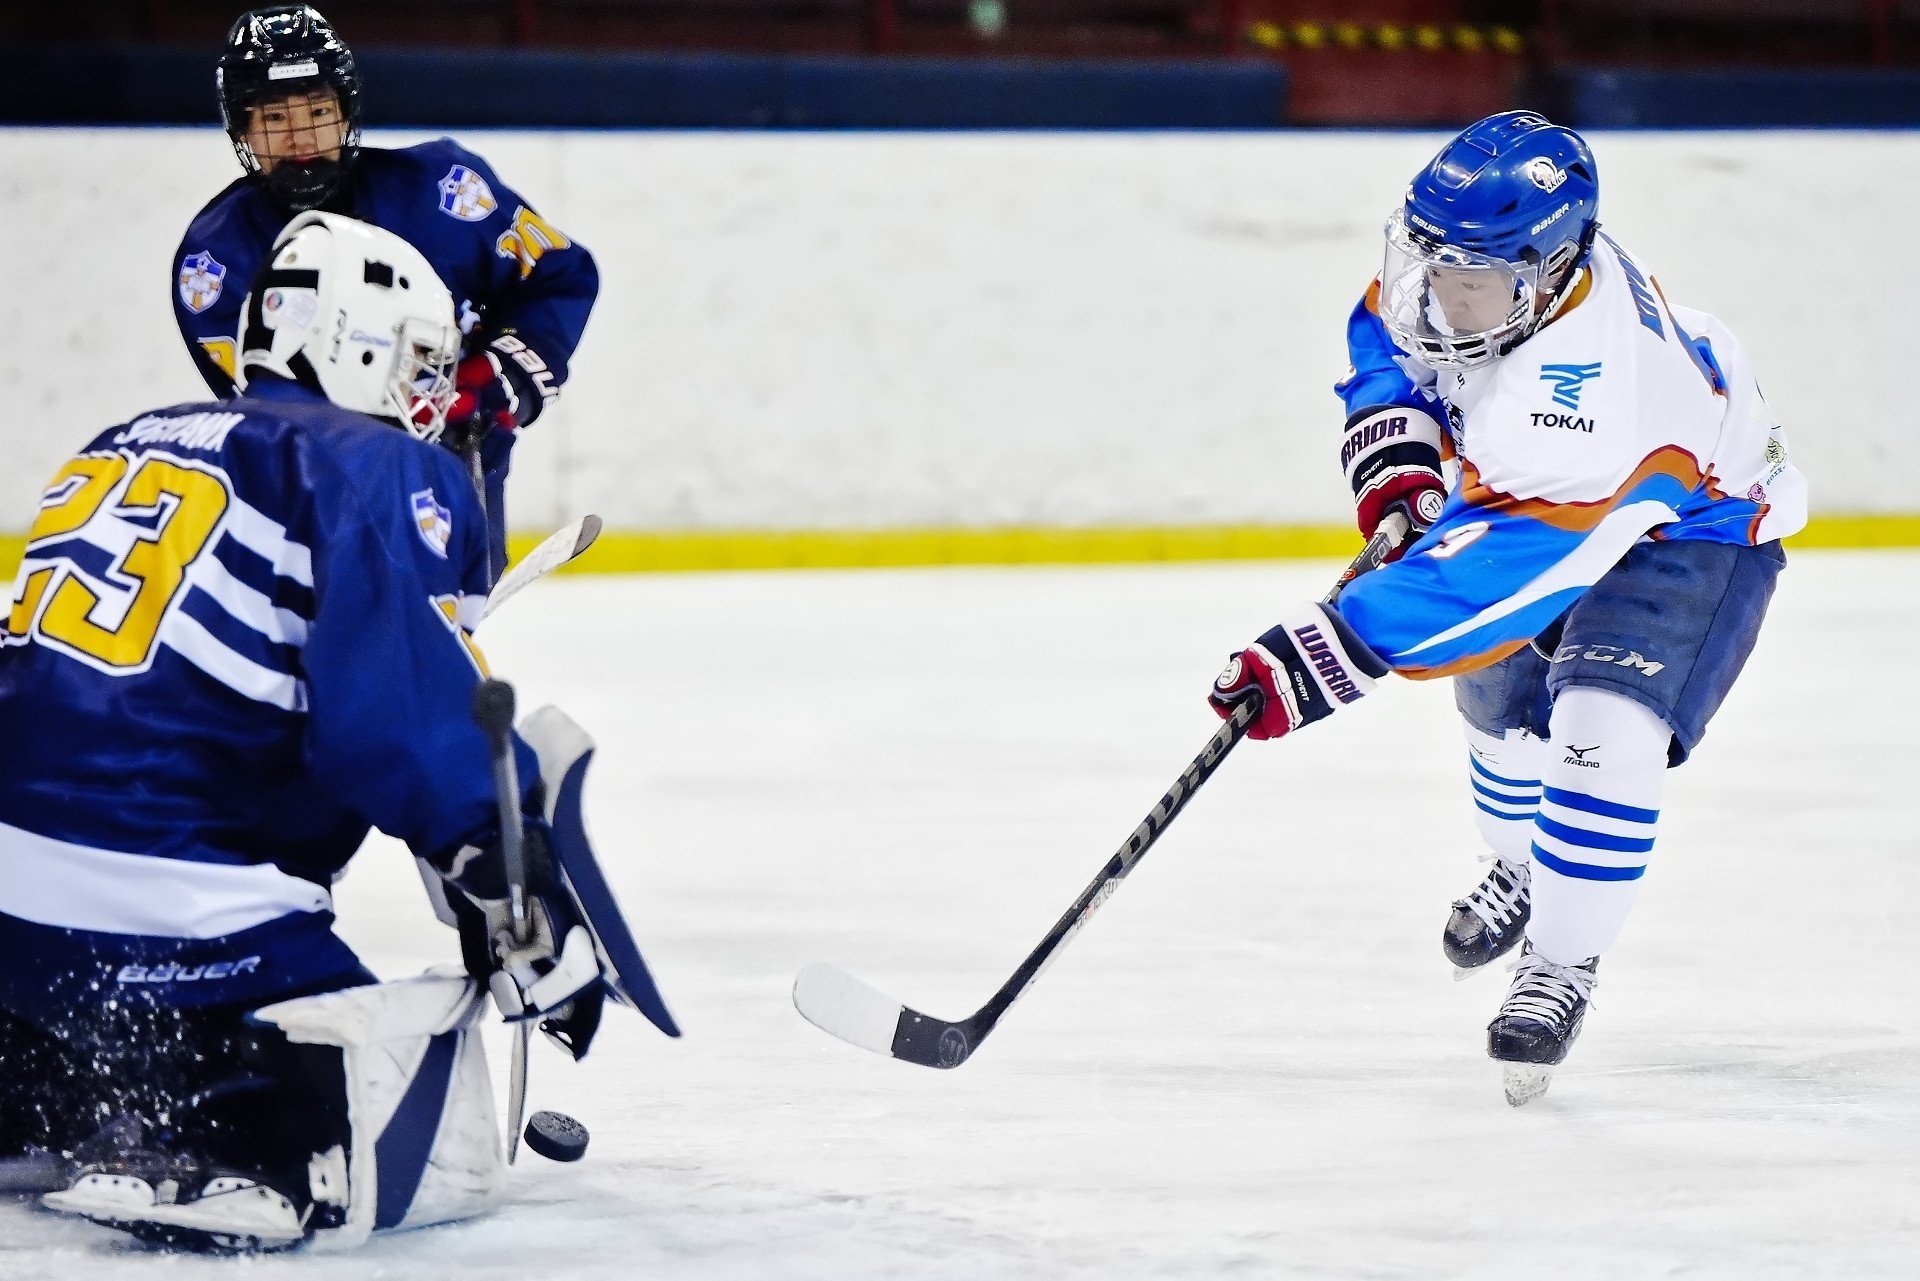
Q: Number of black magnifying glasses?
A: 0